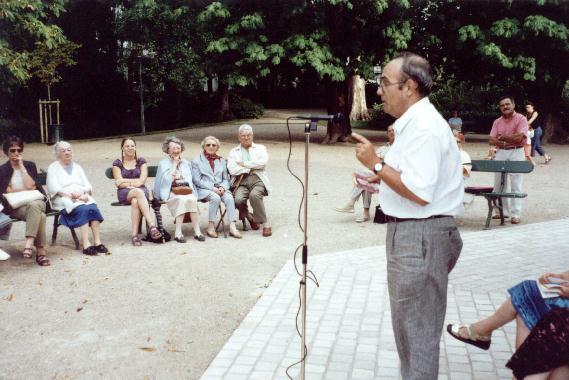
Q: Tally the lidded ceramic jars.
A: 0